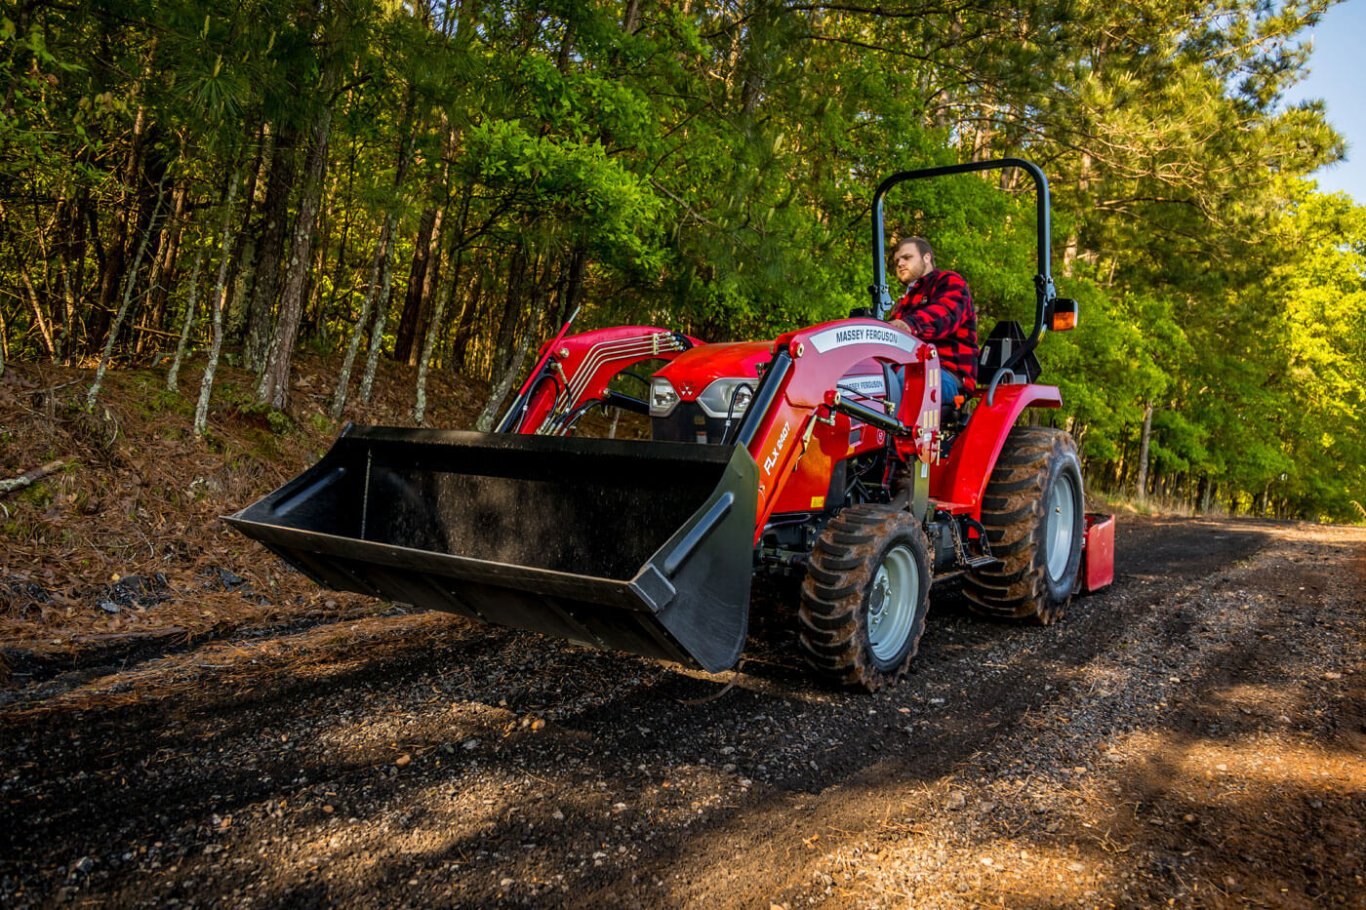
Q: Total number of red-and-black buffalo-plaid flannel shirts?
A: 1